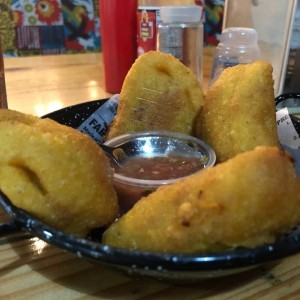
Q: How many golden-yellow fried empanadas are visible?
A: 4